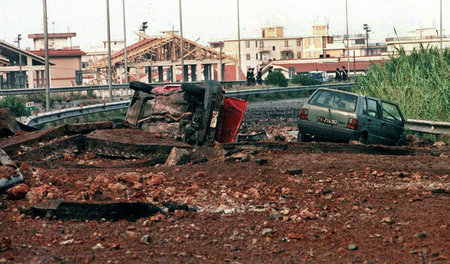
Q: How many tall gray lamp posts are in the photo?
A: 7